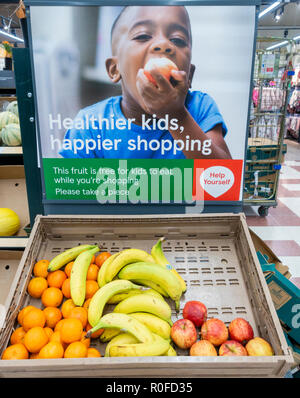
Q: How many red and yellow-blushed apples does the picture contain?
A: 7